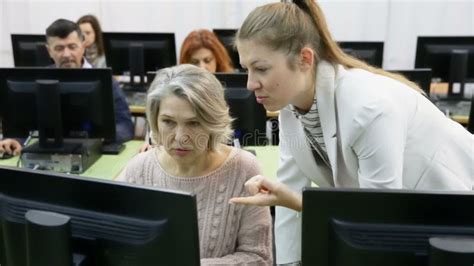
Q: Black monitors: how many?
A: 10